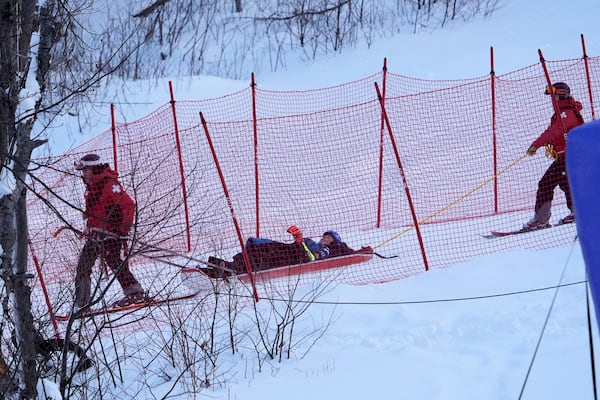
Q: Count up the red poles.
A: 10